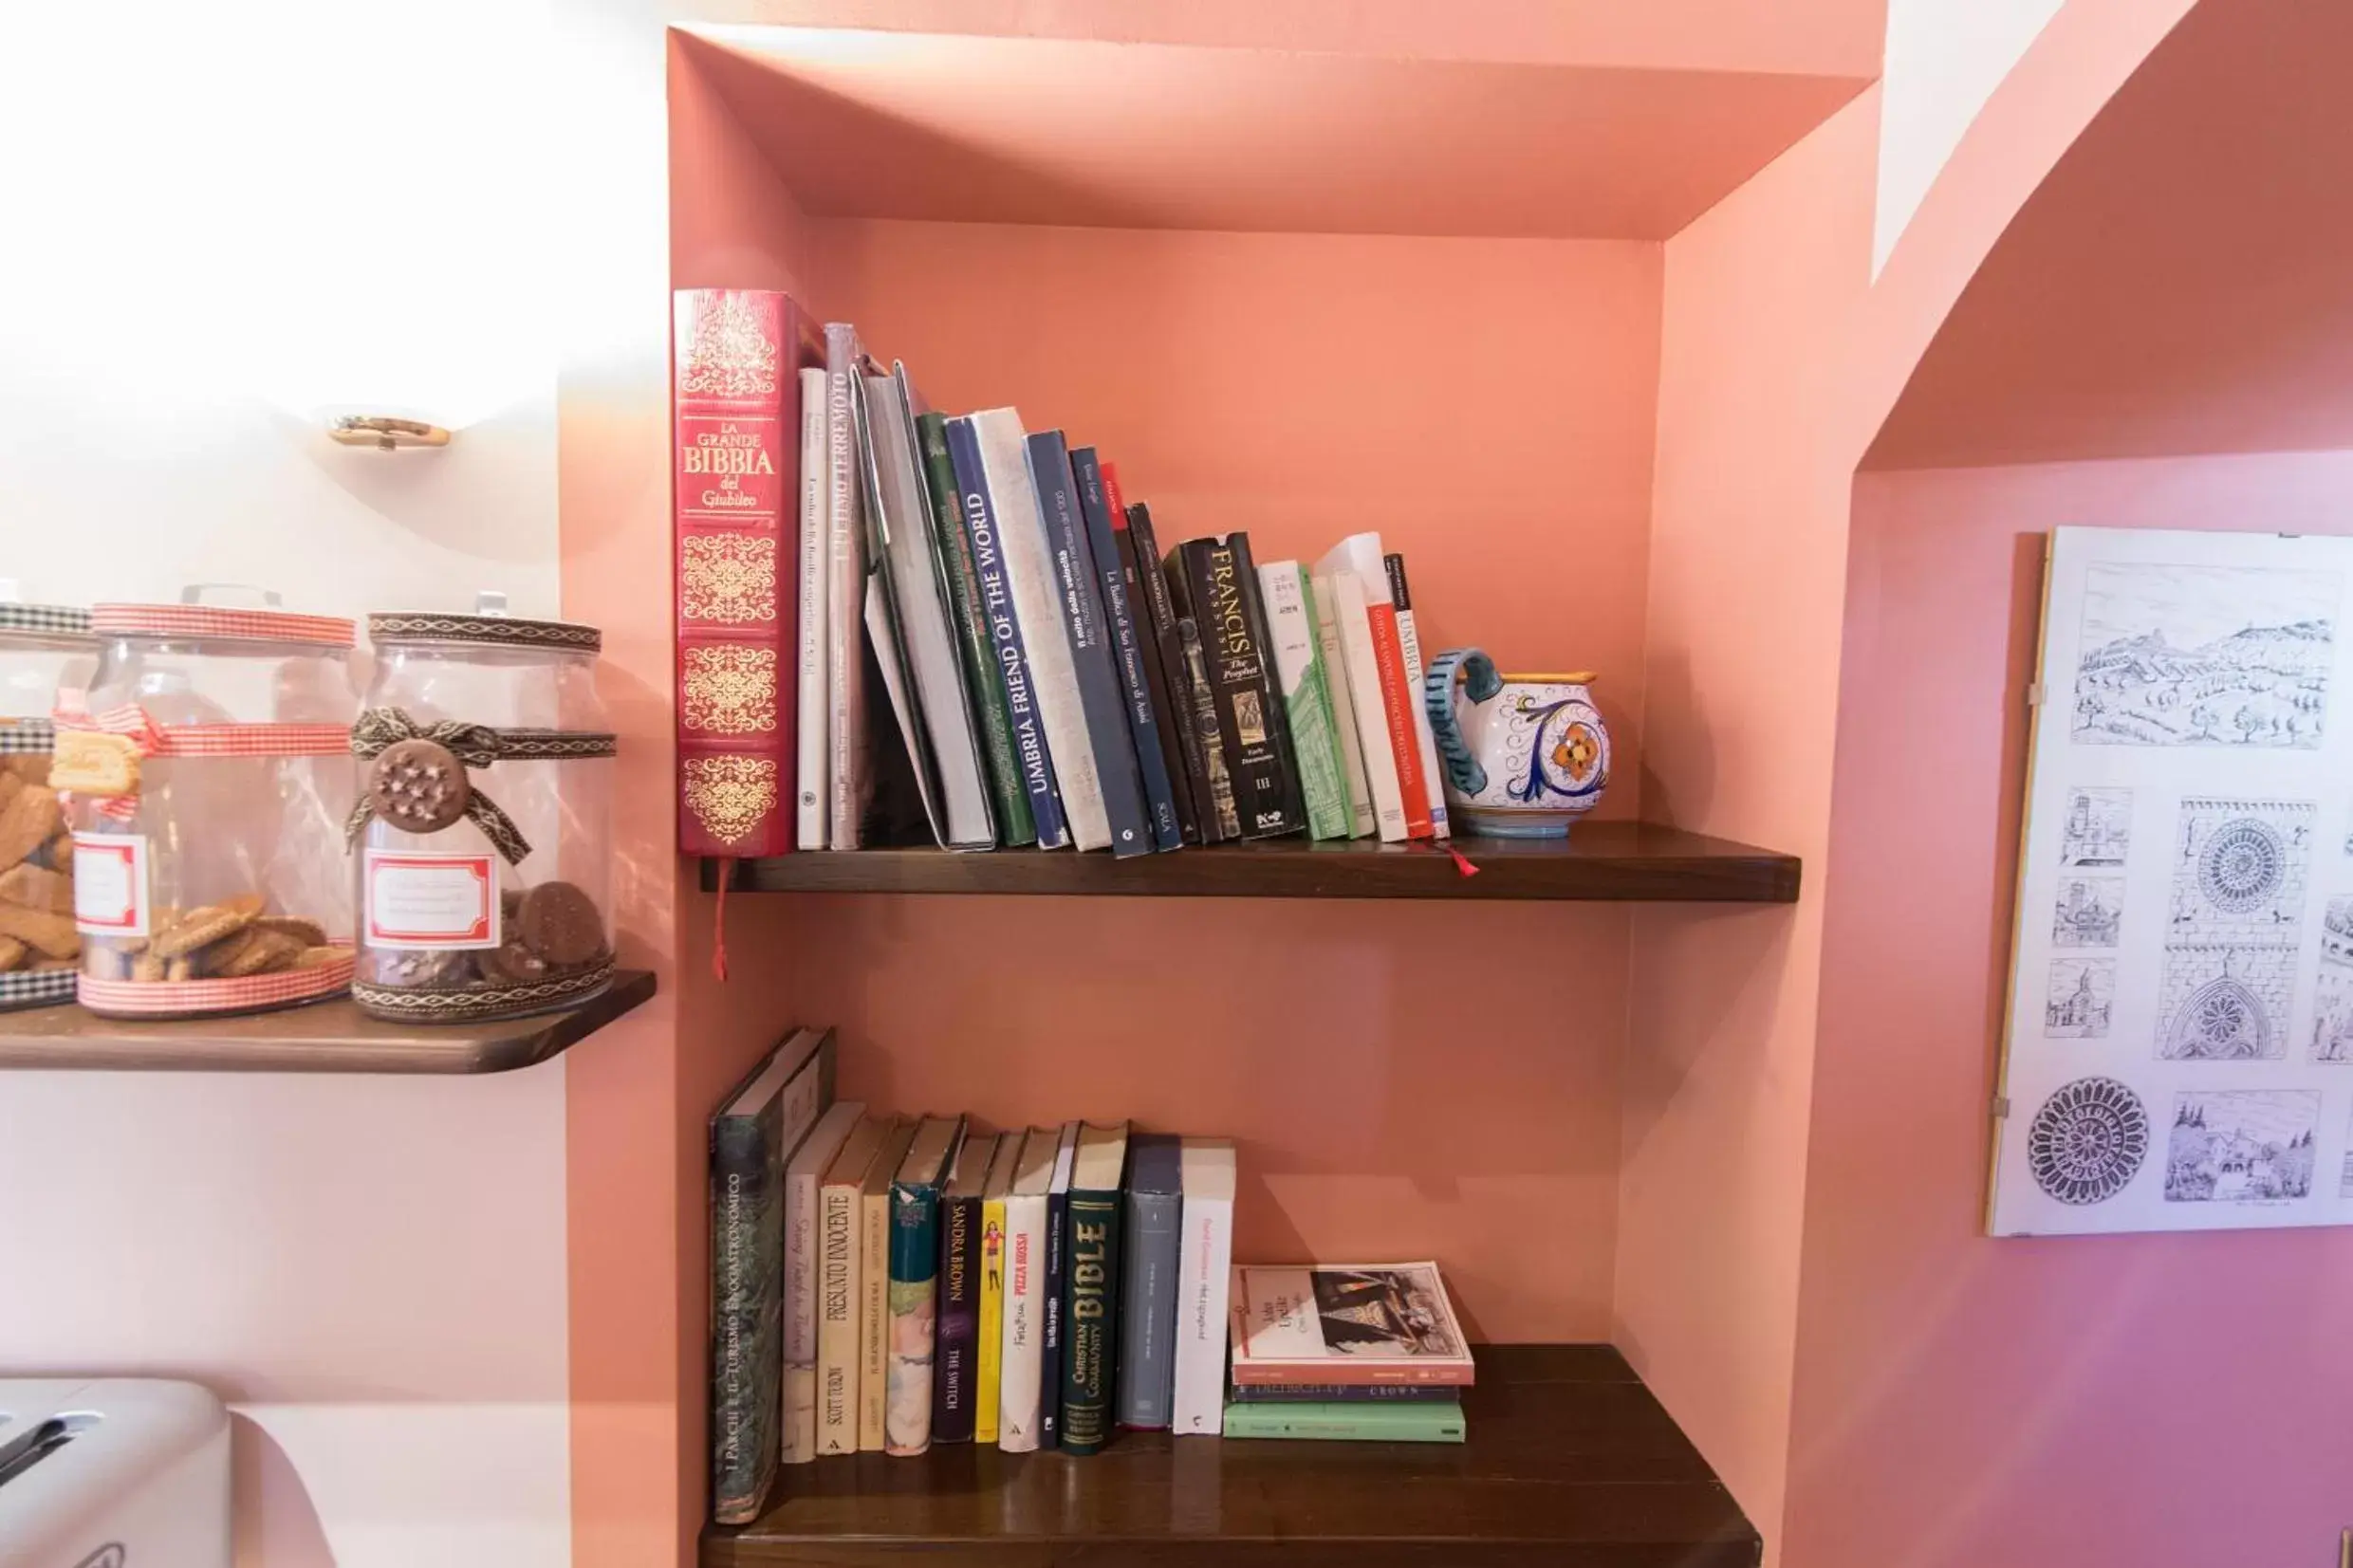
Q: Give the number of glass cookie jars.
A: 3